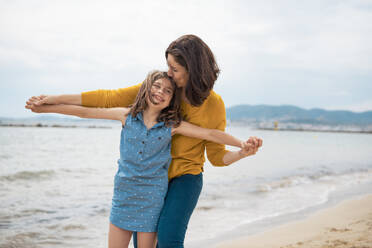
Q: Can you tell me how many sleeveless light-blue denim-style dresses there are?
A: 1